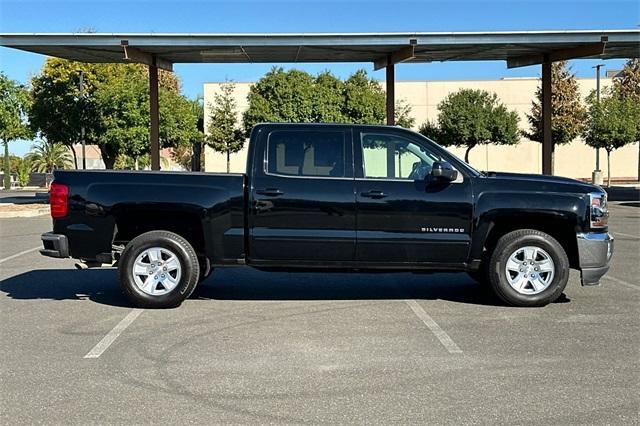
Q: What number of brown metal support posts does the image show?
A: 3